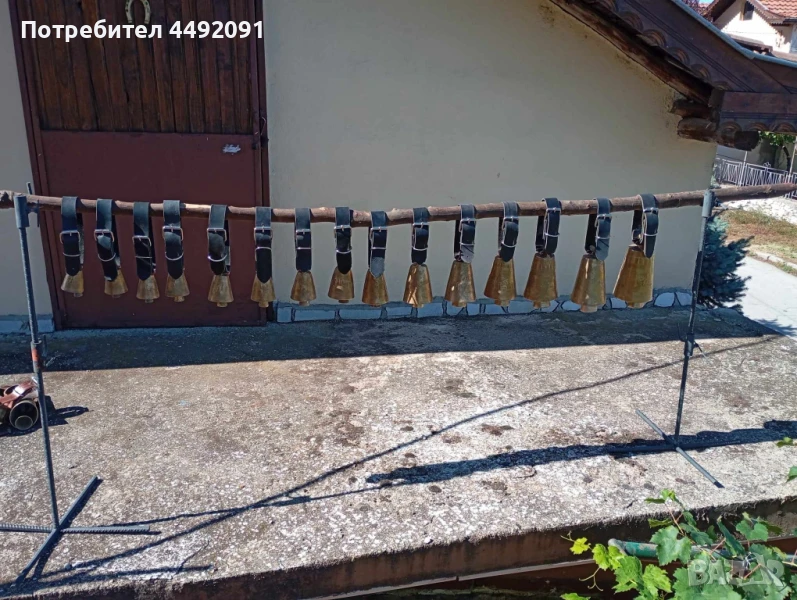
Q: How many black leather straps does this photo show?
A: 15